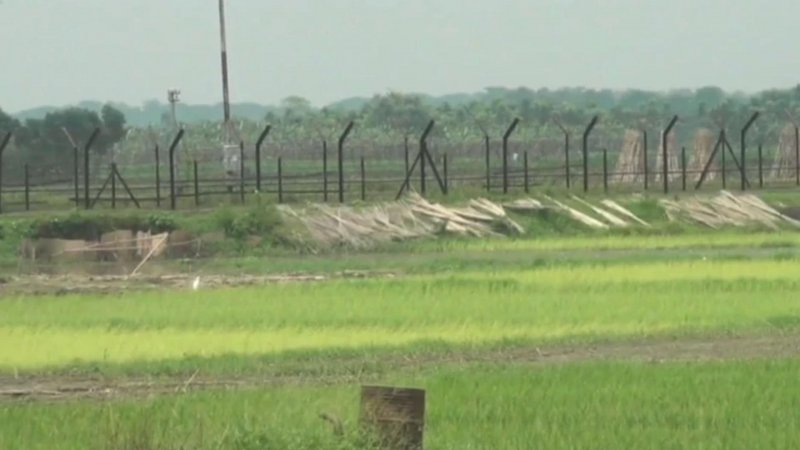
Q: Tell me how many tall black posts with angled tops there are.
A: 10